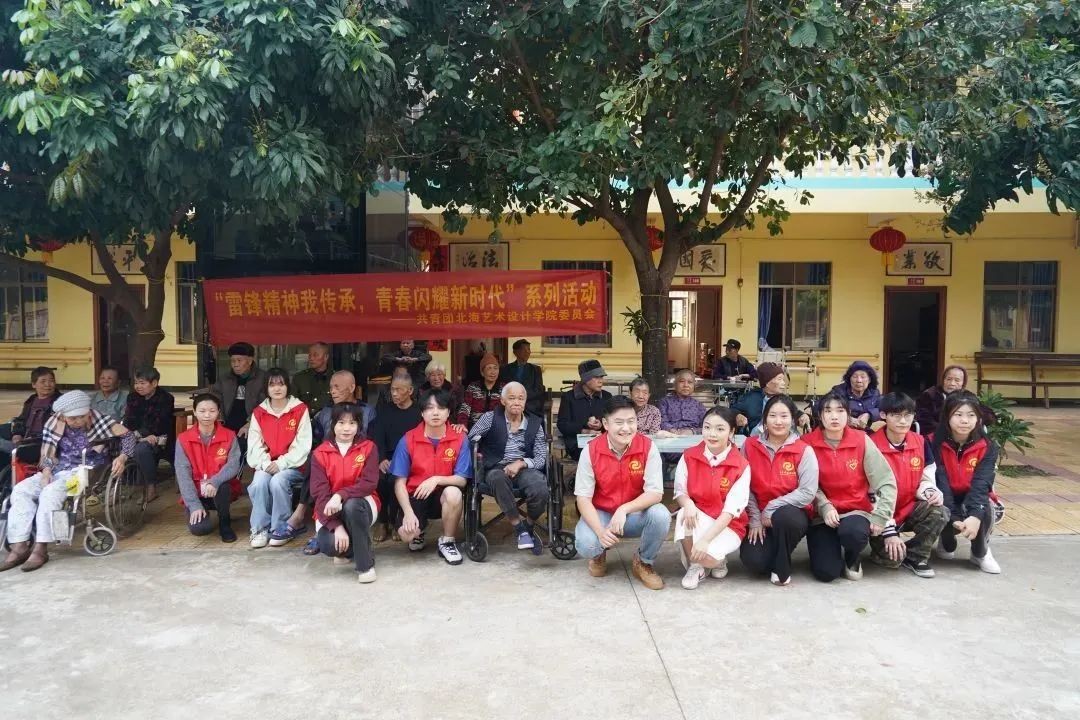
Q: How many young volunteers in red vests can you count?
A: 10